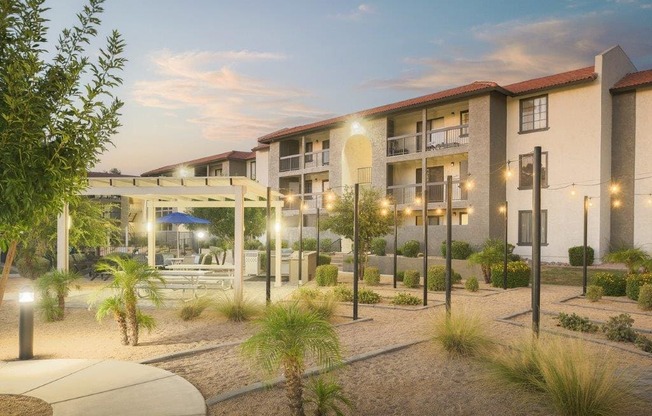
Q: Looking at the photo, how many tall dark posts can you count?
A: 10